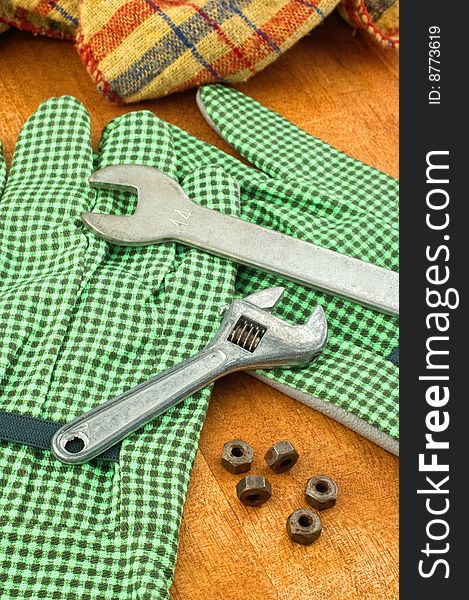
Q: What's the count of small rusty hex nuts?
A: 5